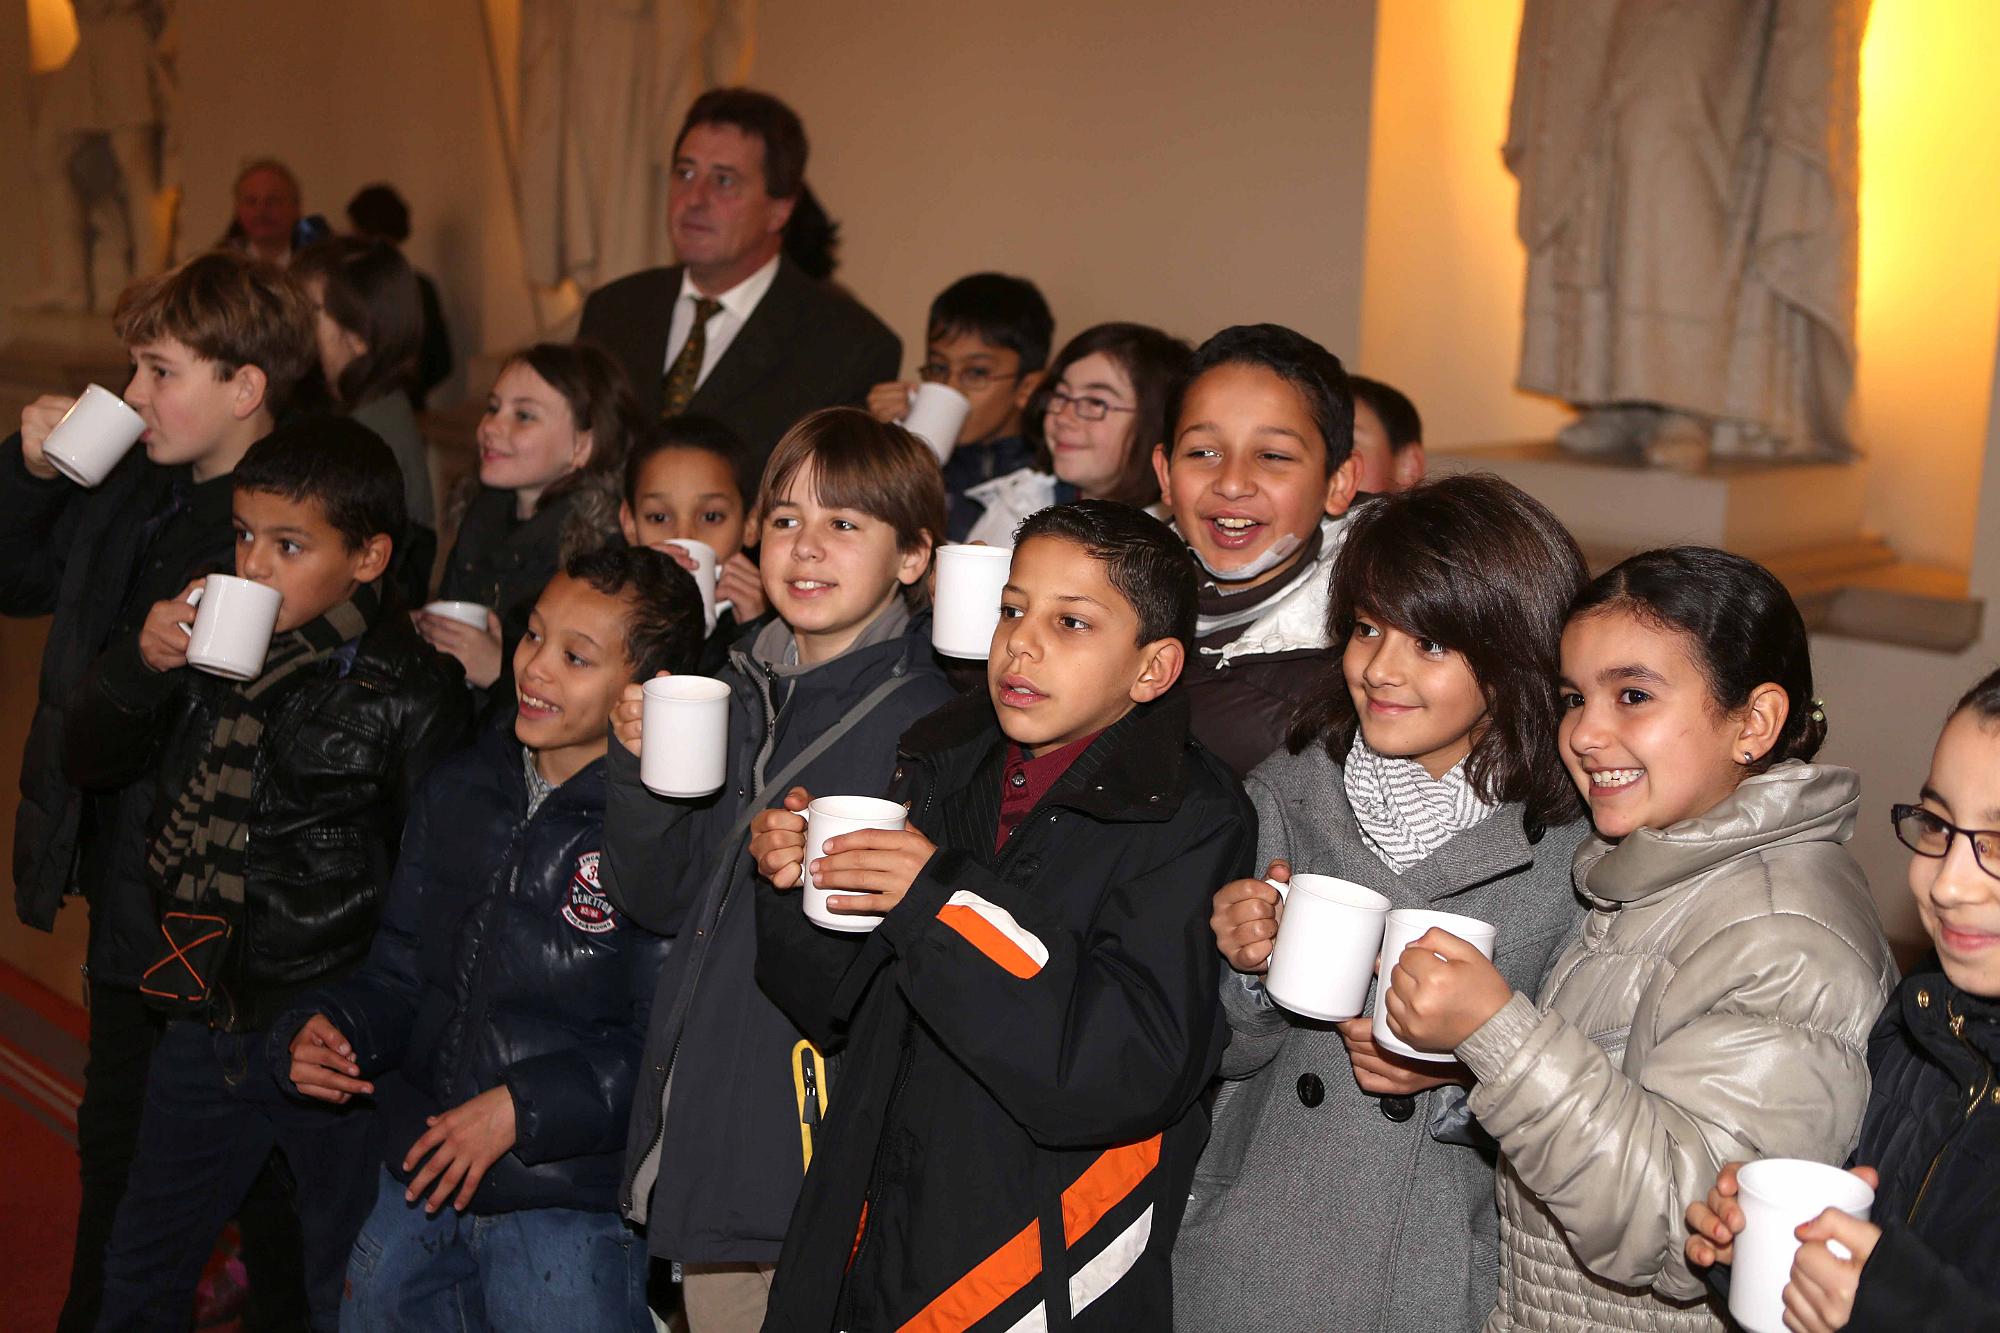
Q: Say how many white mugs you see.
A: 11